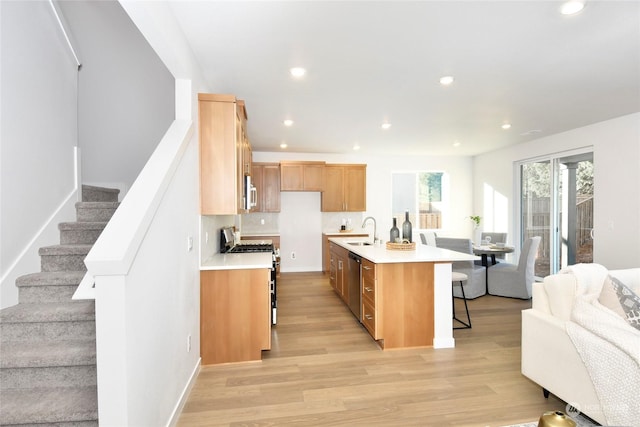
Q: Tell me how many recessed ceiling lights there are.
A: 9